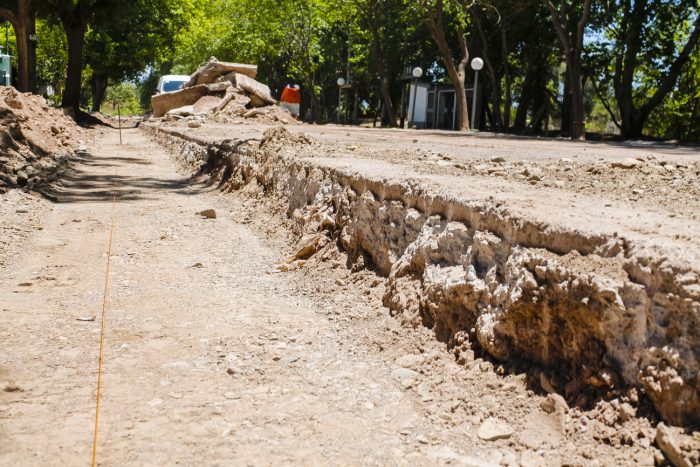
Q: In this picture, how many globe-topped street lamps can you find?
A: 3